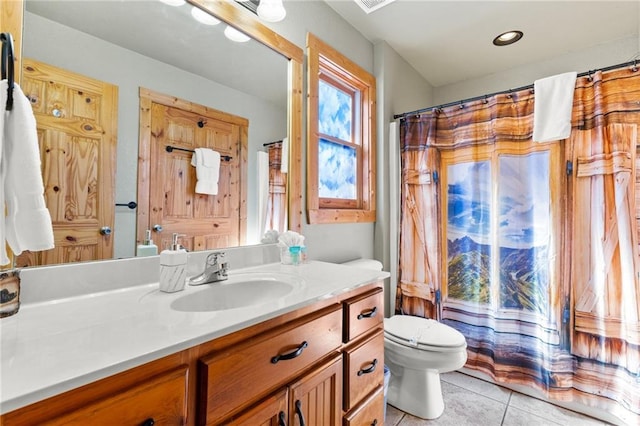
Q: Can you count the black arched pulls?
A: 7